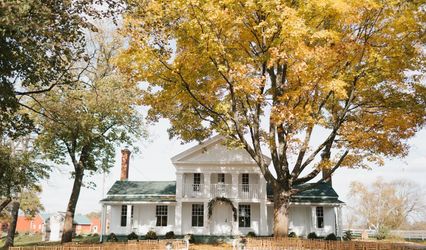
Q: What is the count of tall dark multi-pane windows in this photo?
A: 8